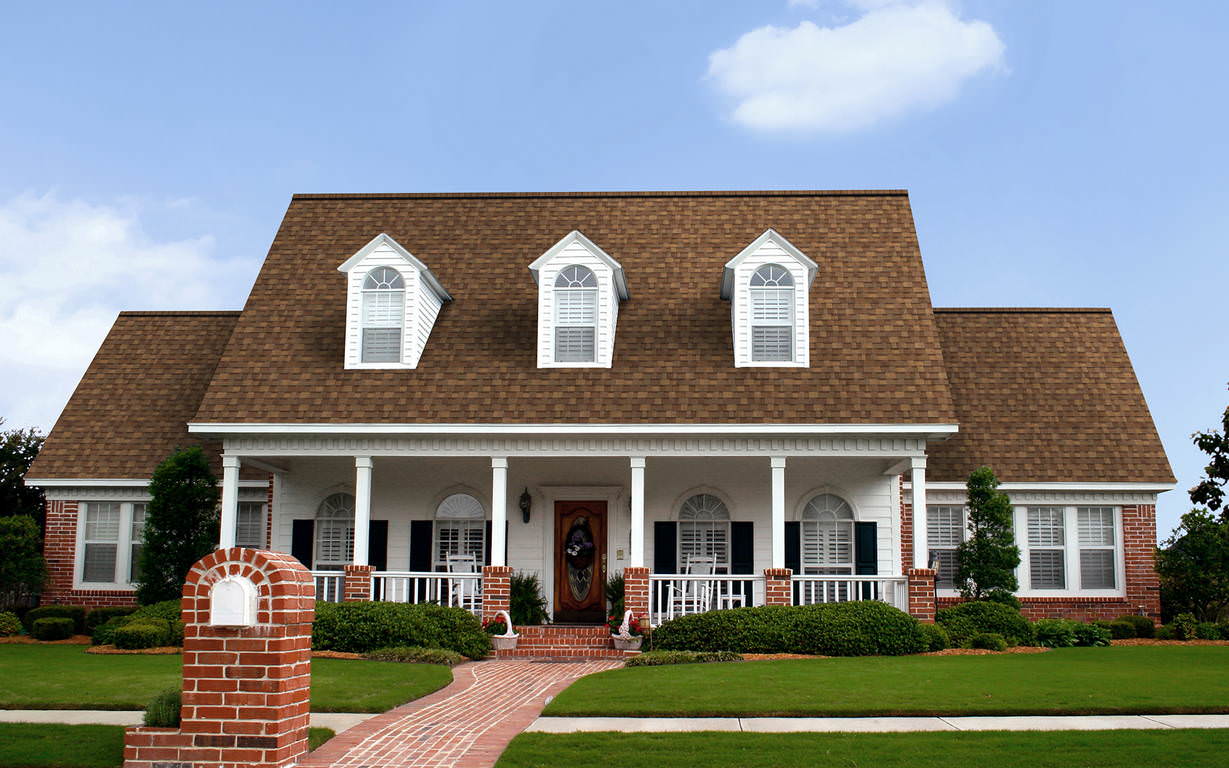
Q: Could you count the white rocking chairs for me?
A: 2